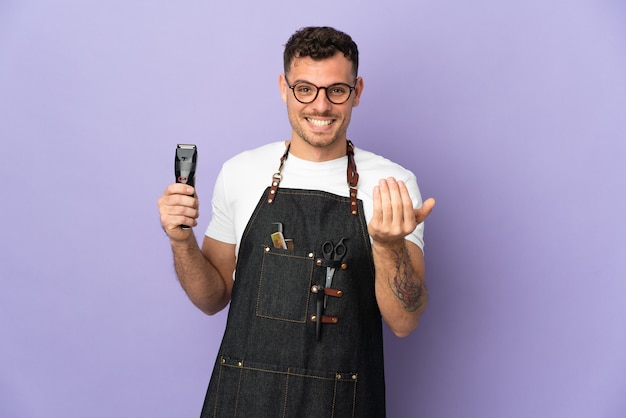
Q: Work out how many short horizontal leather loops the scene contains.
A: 3